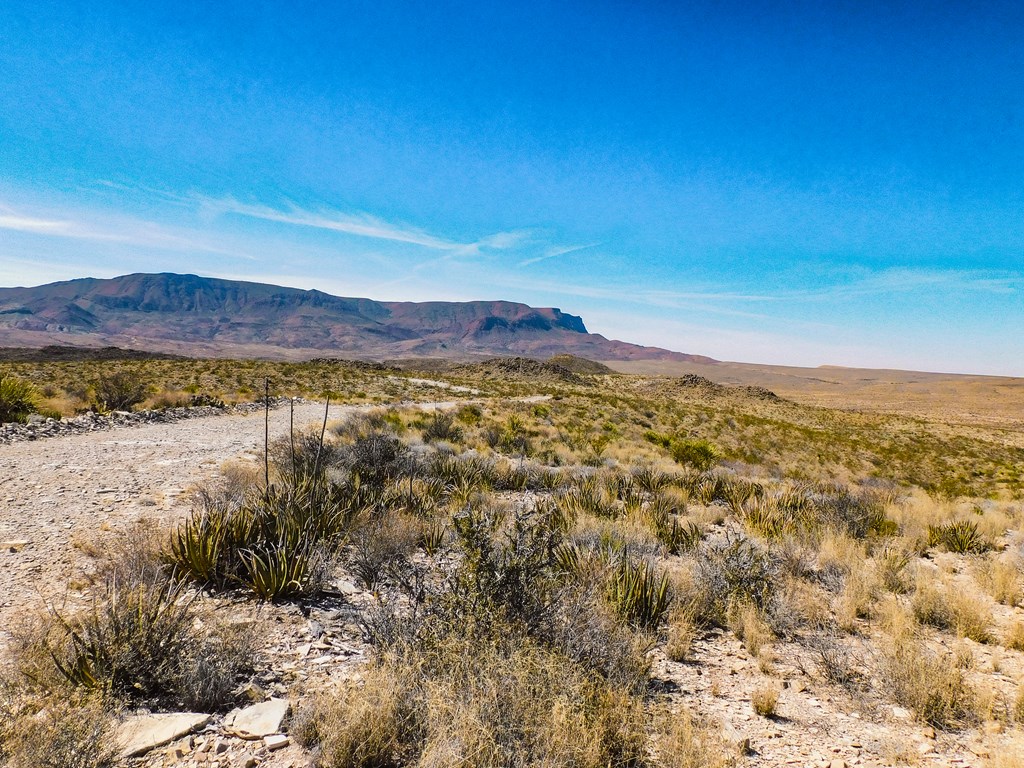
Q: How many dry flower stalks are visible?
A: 3